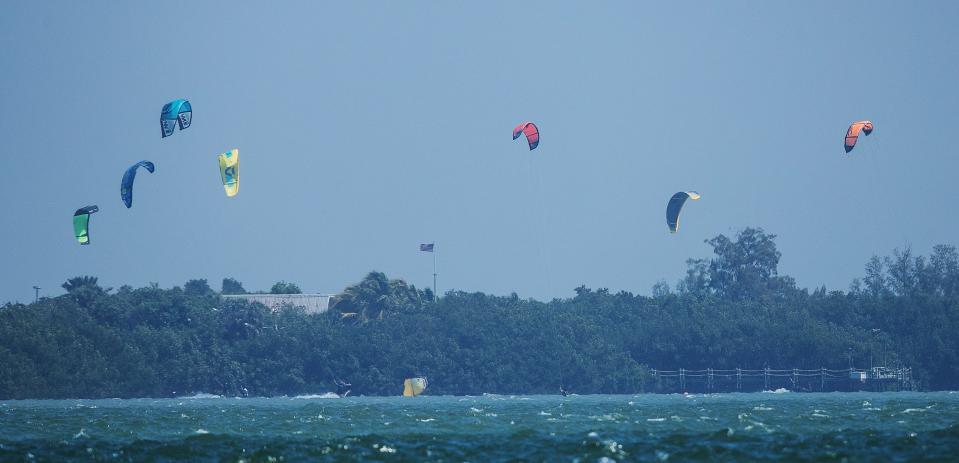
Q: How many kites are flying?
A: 7